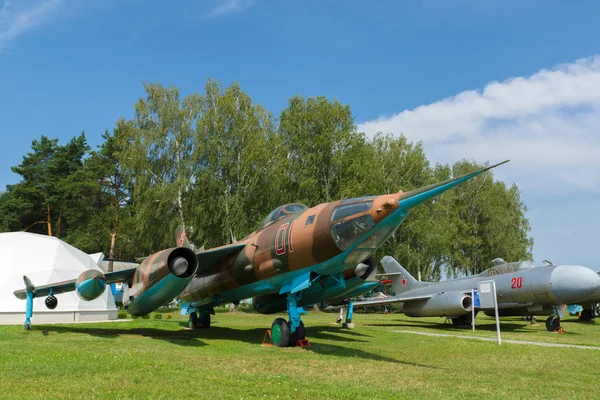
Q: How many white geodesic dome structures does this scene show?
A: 1